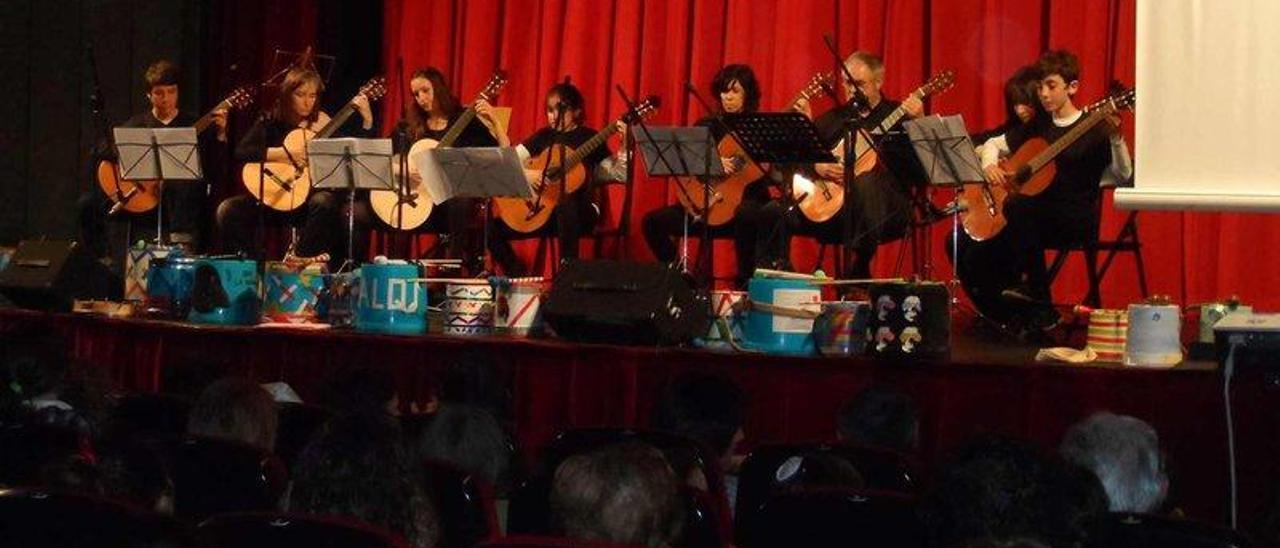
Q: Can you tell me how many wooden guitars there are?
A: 8